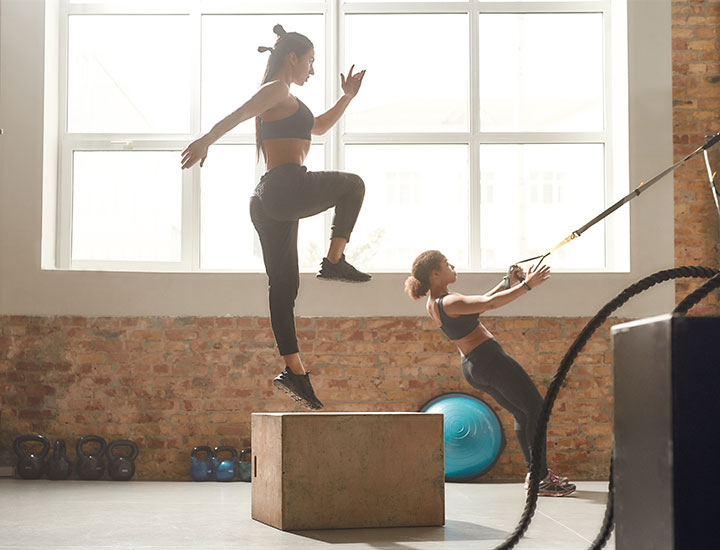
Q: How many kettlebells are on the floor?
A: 7